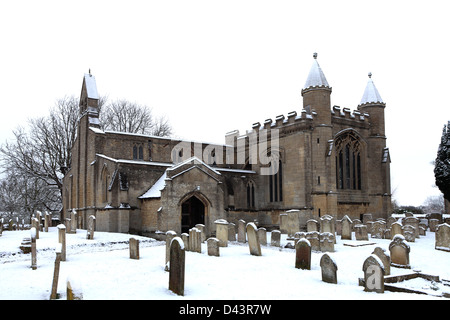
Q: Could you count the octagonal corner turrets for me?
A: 2